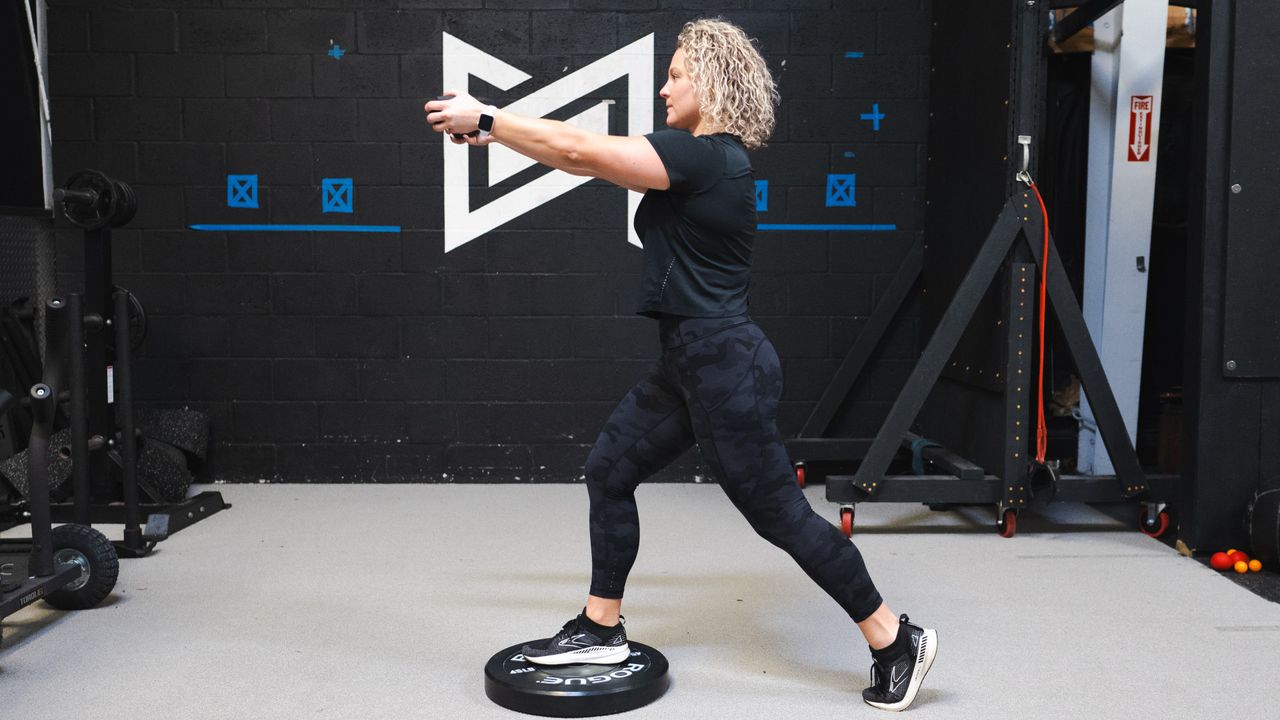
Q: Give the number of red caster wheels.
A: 4